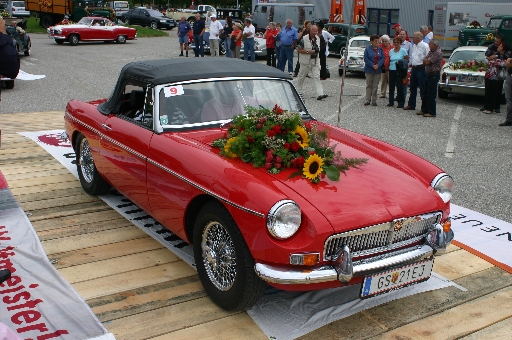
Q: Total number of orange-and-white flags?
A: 2